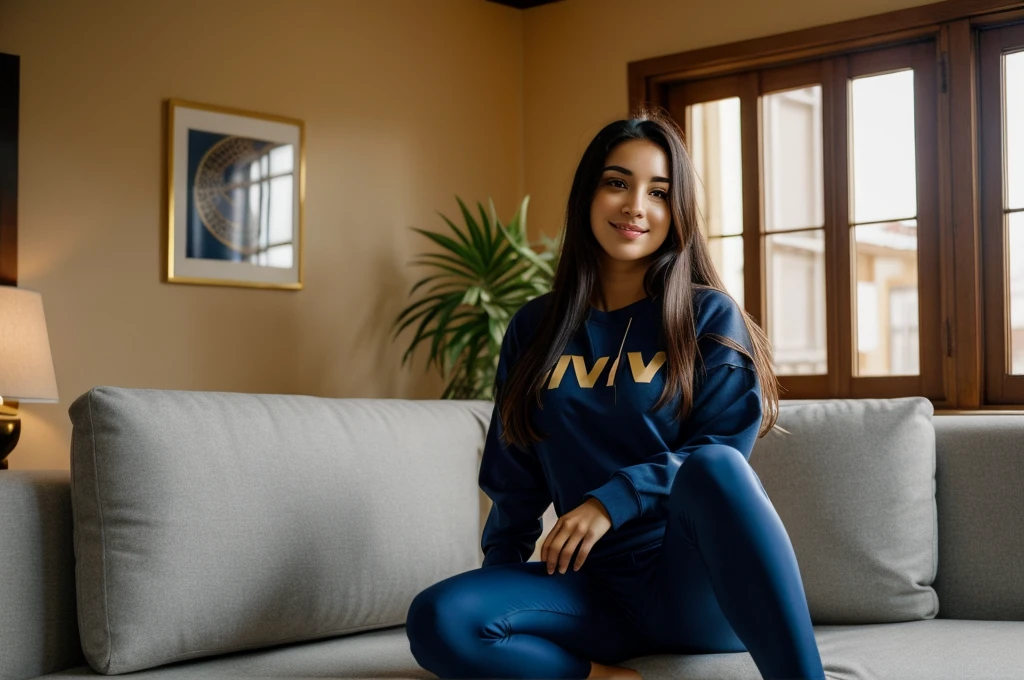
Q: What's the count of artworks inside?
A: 1